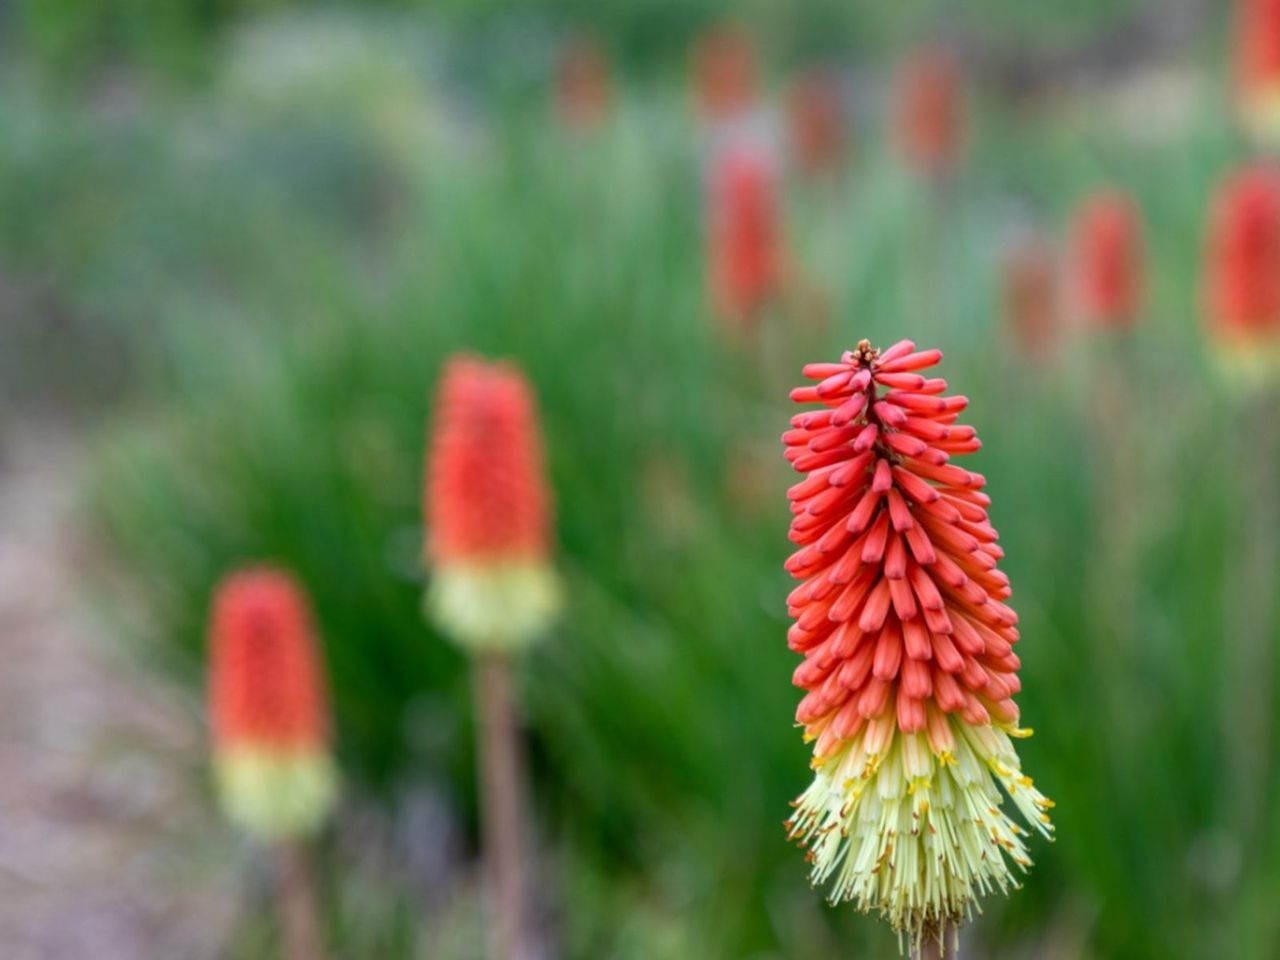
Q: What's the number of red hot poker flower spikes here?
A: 12